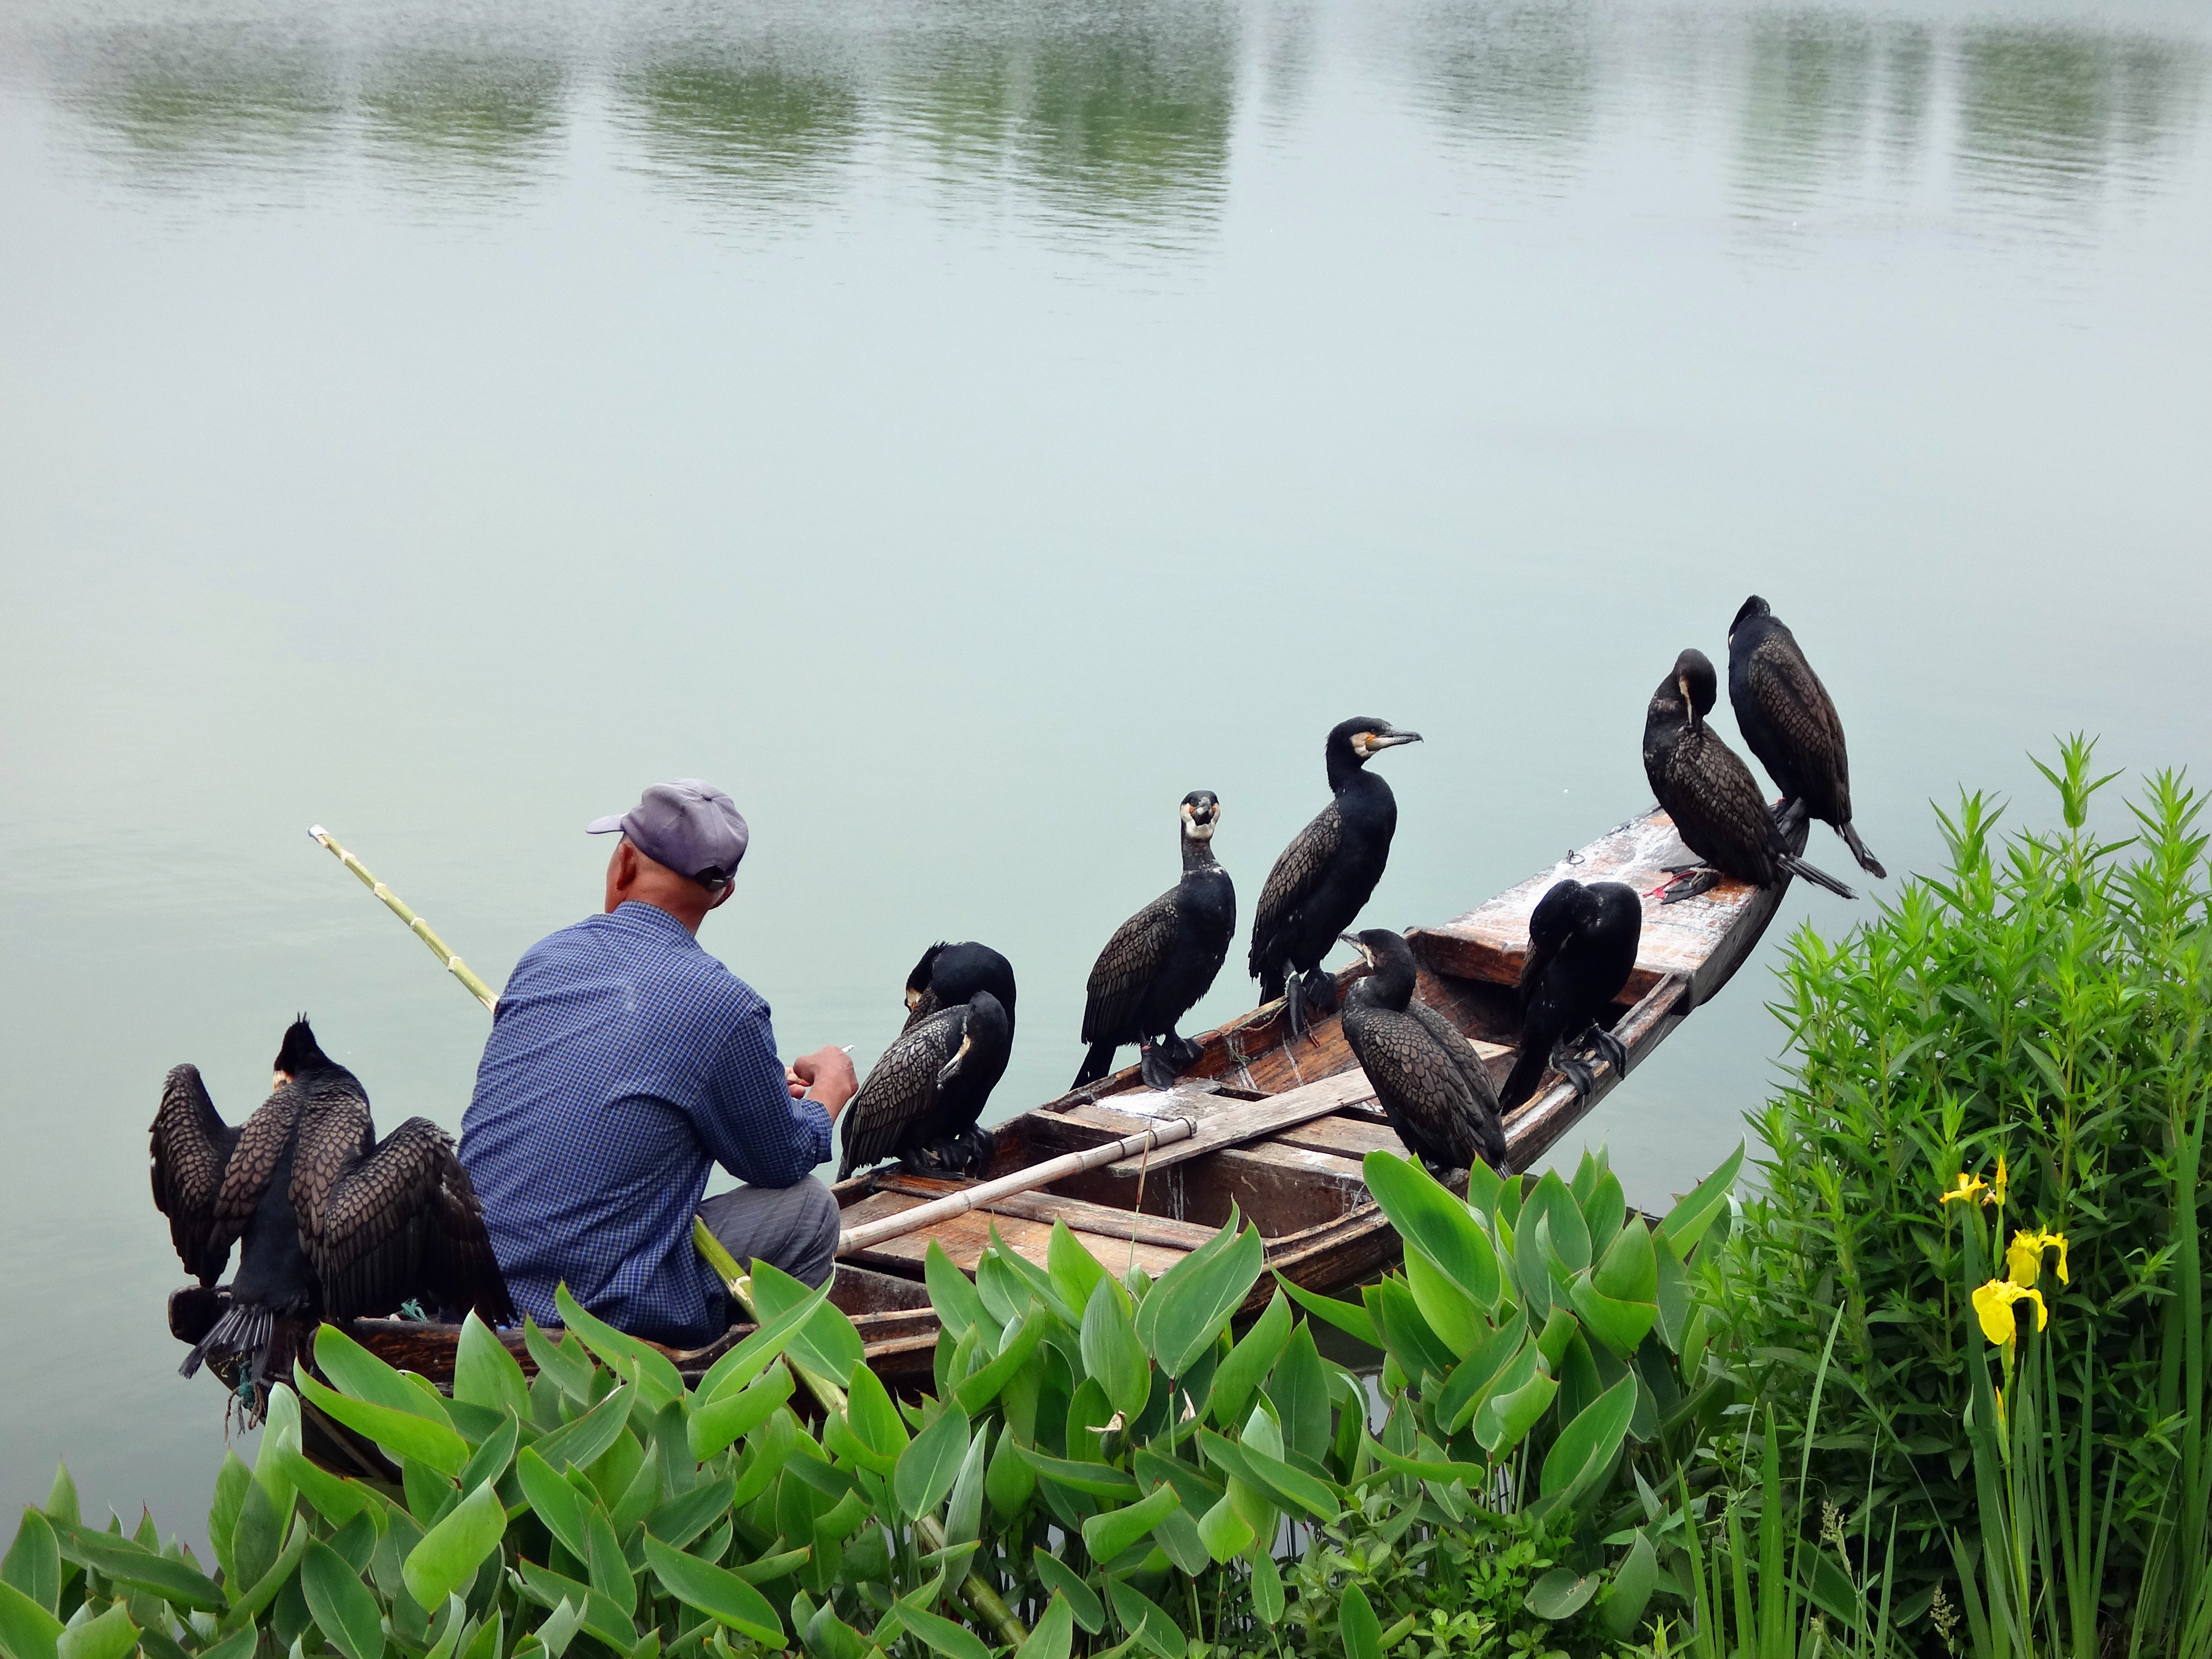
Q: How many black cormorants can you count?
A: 9